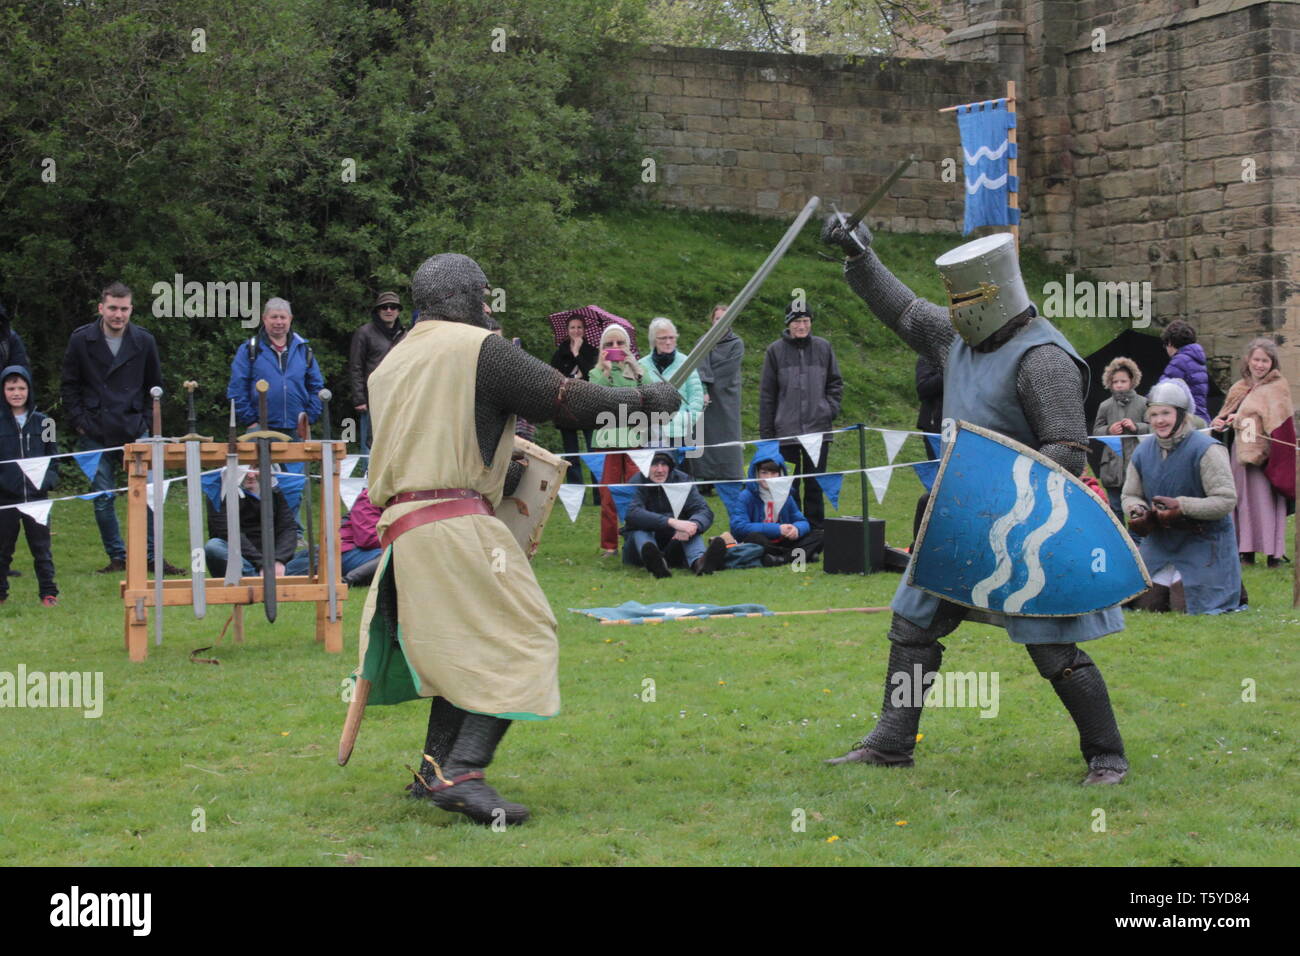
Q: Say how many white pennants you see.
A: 13